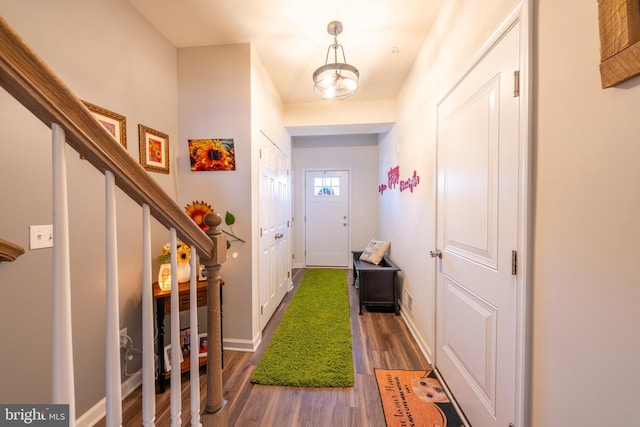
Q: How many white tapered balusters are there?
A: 5